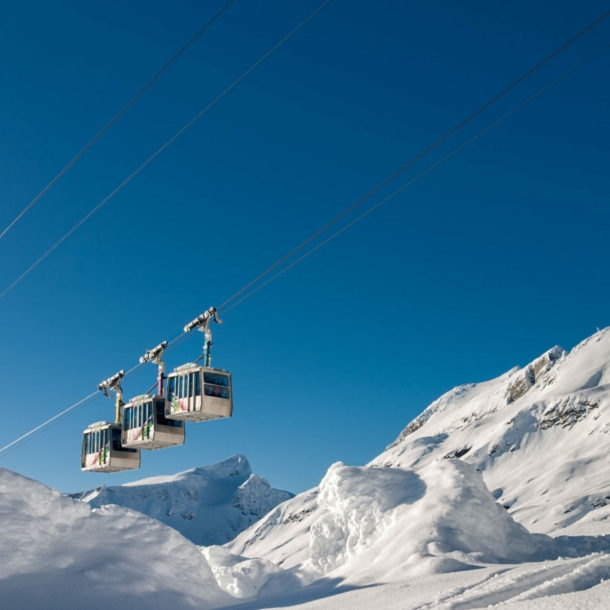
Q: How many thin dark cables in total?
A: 4